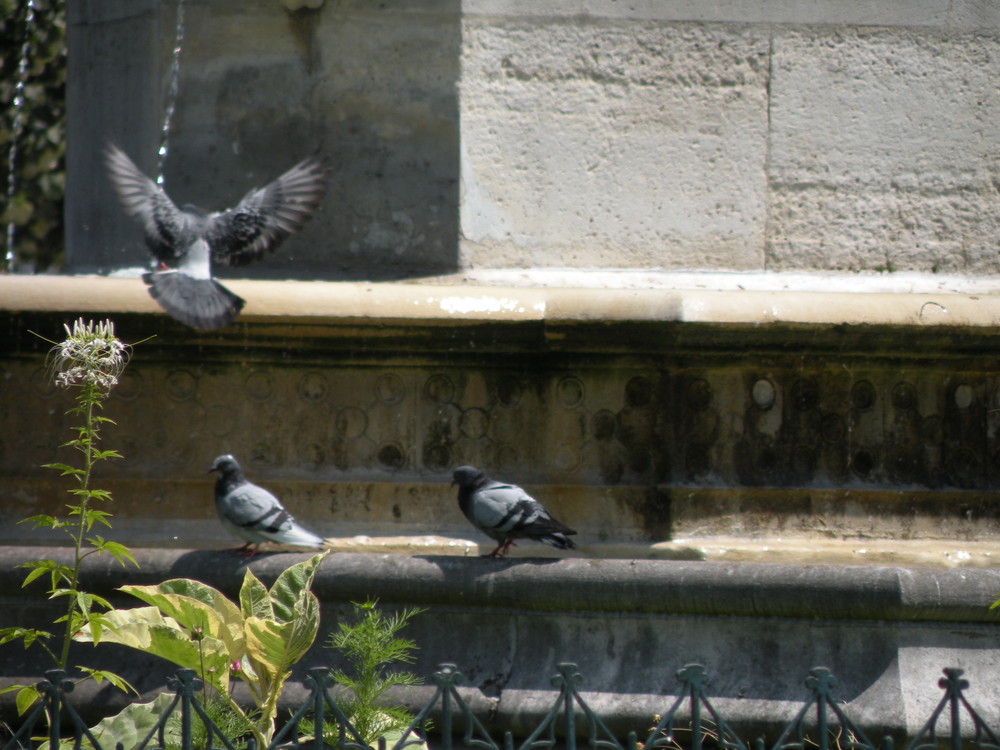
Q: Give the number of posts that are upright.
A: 8